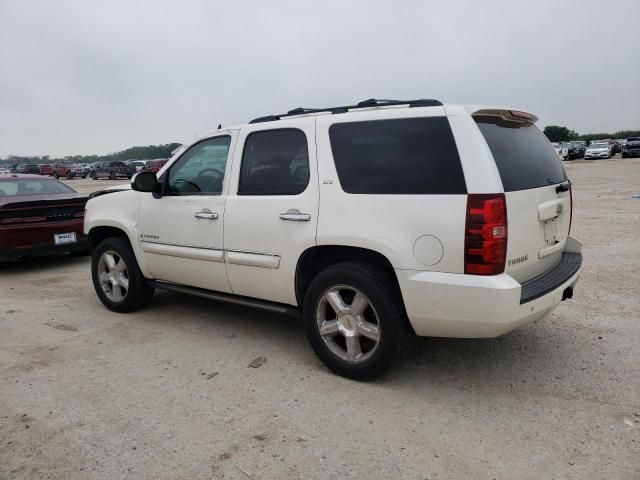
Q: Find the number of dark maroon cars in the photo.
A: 1